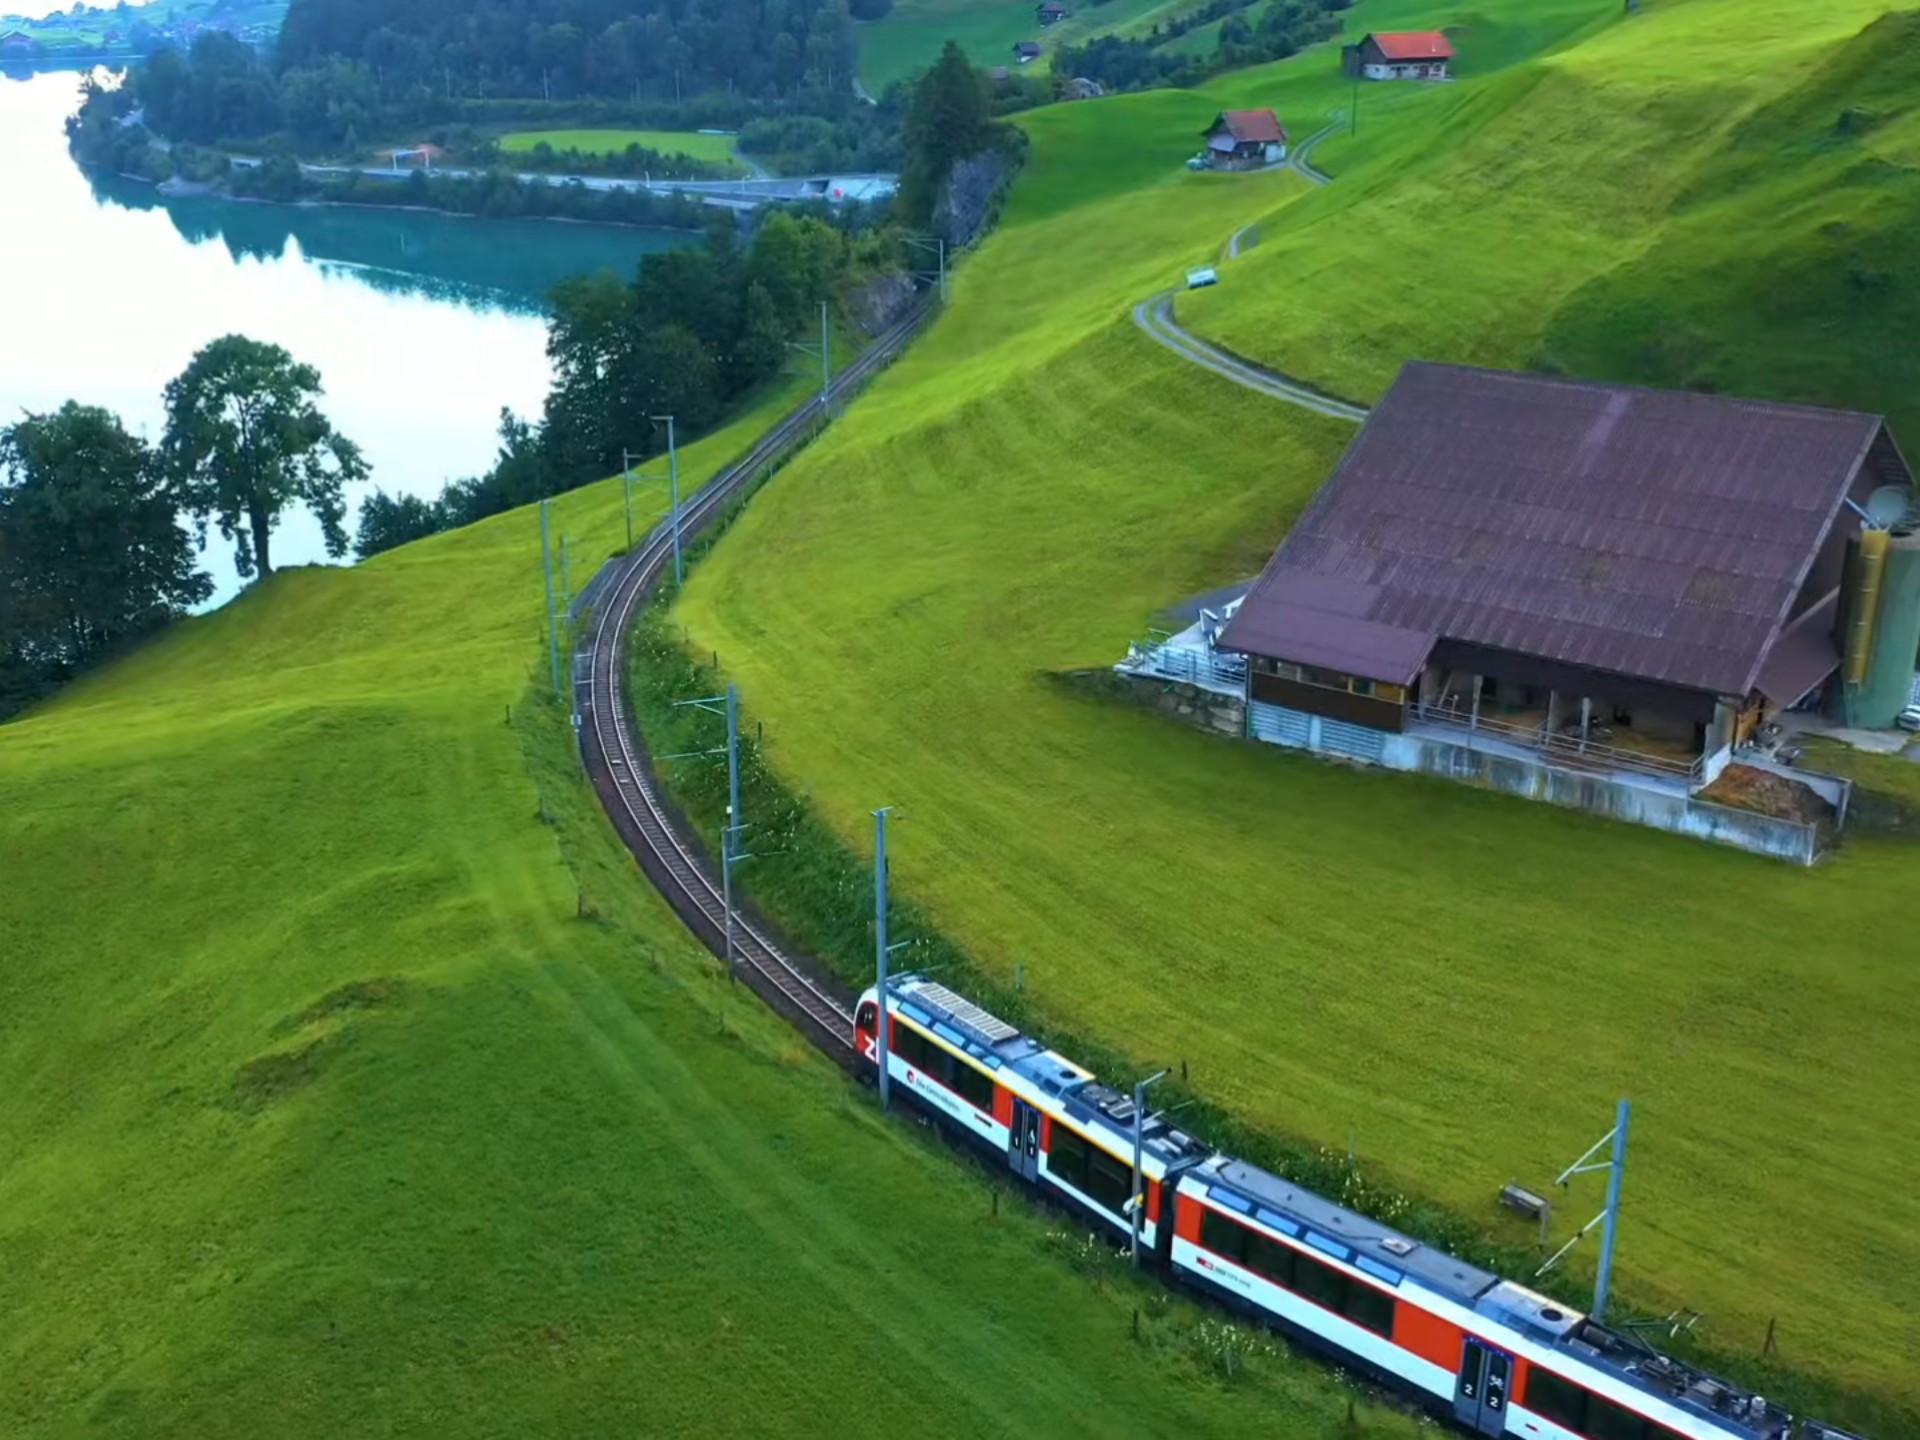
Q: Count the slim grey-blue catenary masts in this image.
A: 11